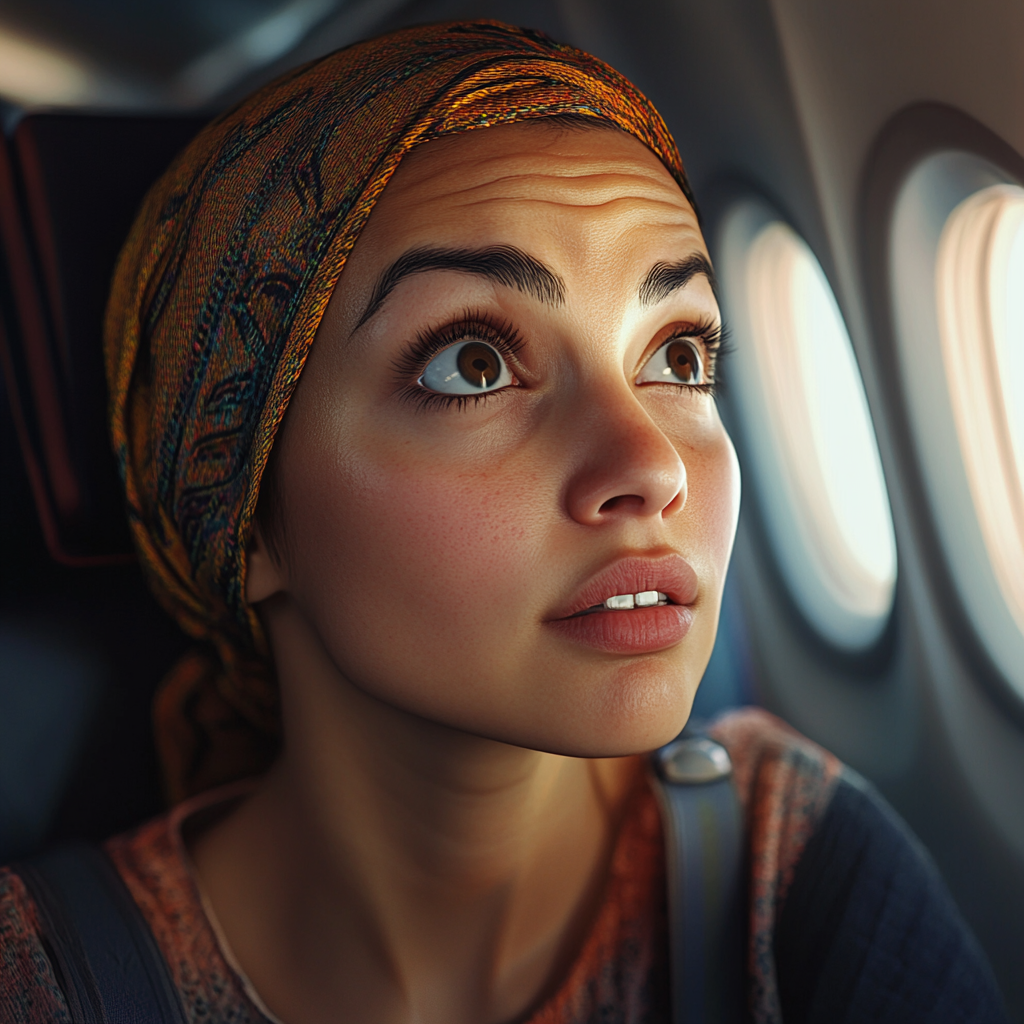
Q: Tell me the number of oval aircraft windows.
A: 2